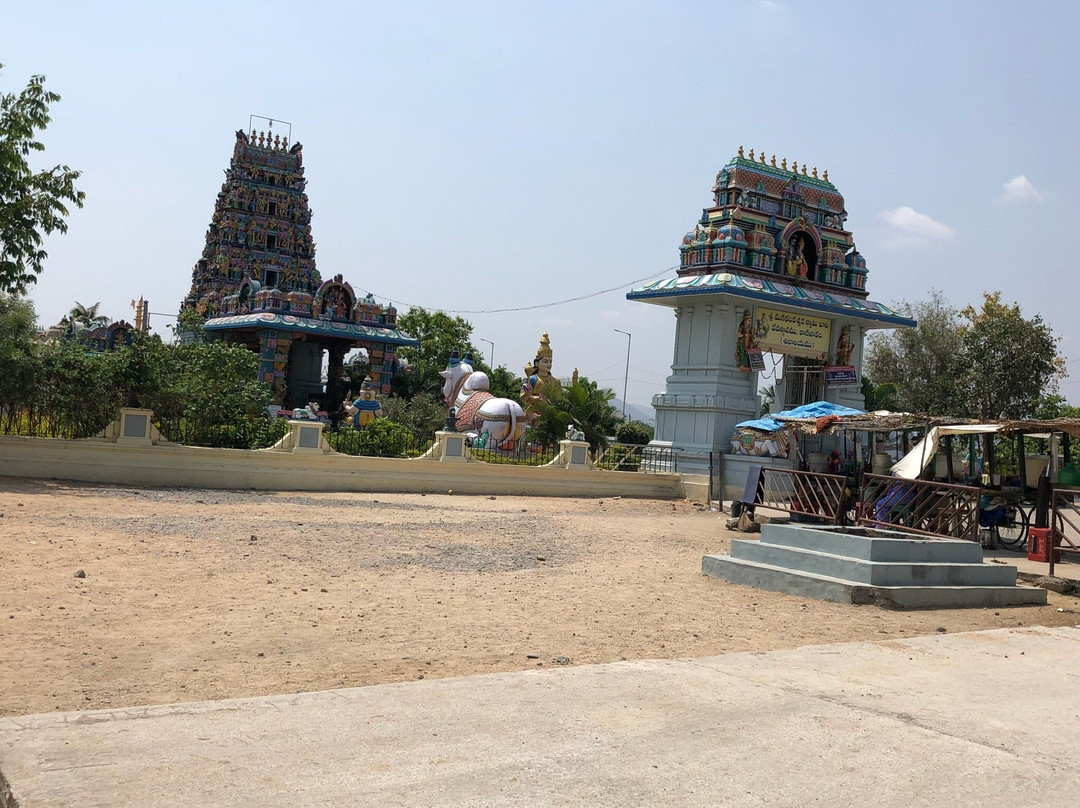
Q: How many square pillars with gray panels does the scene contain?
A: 4